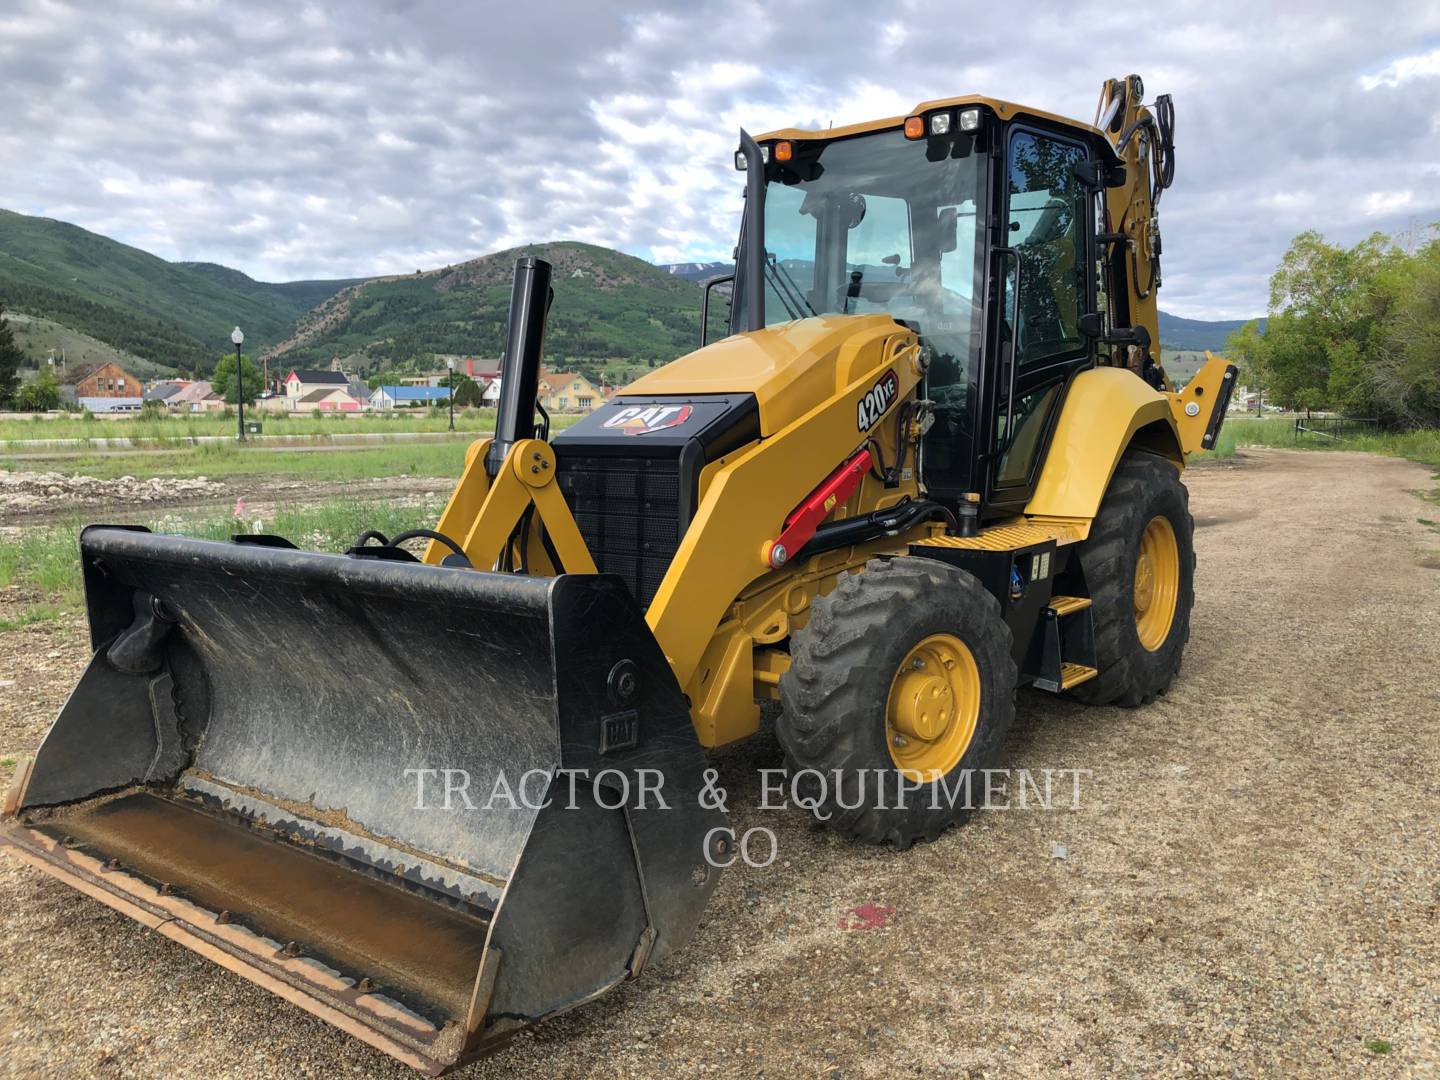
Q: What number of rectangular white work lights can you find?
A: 4